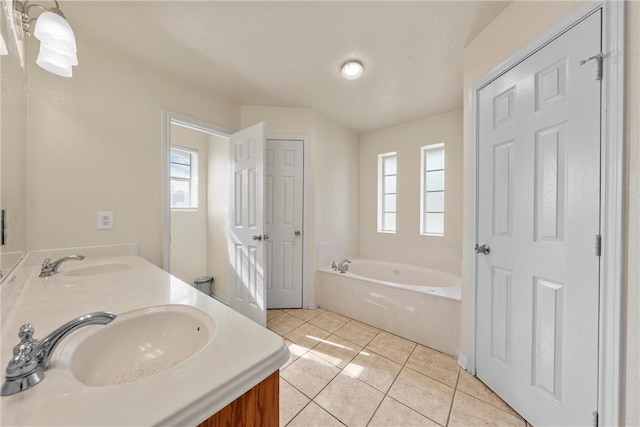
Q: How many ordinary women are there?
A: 0